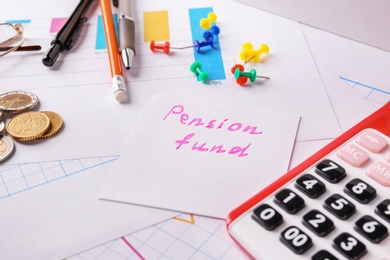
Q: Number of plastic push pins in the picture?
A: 9